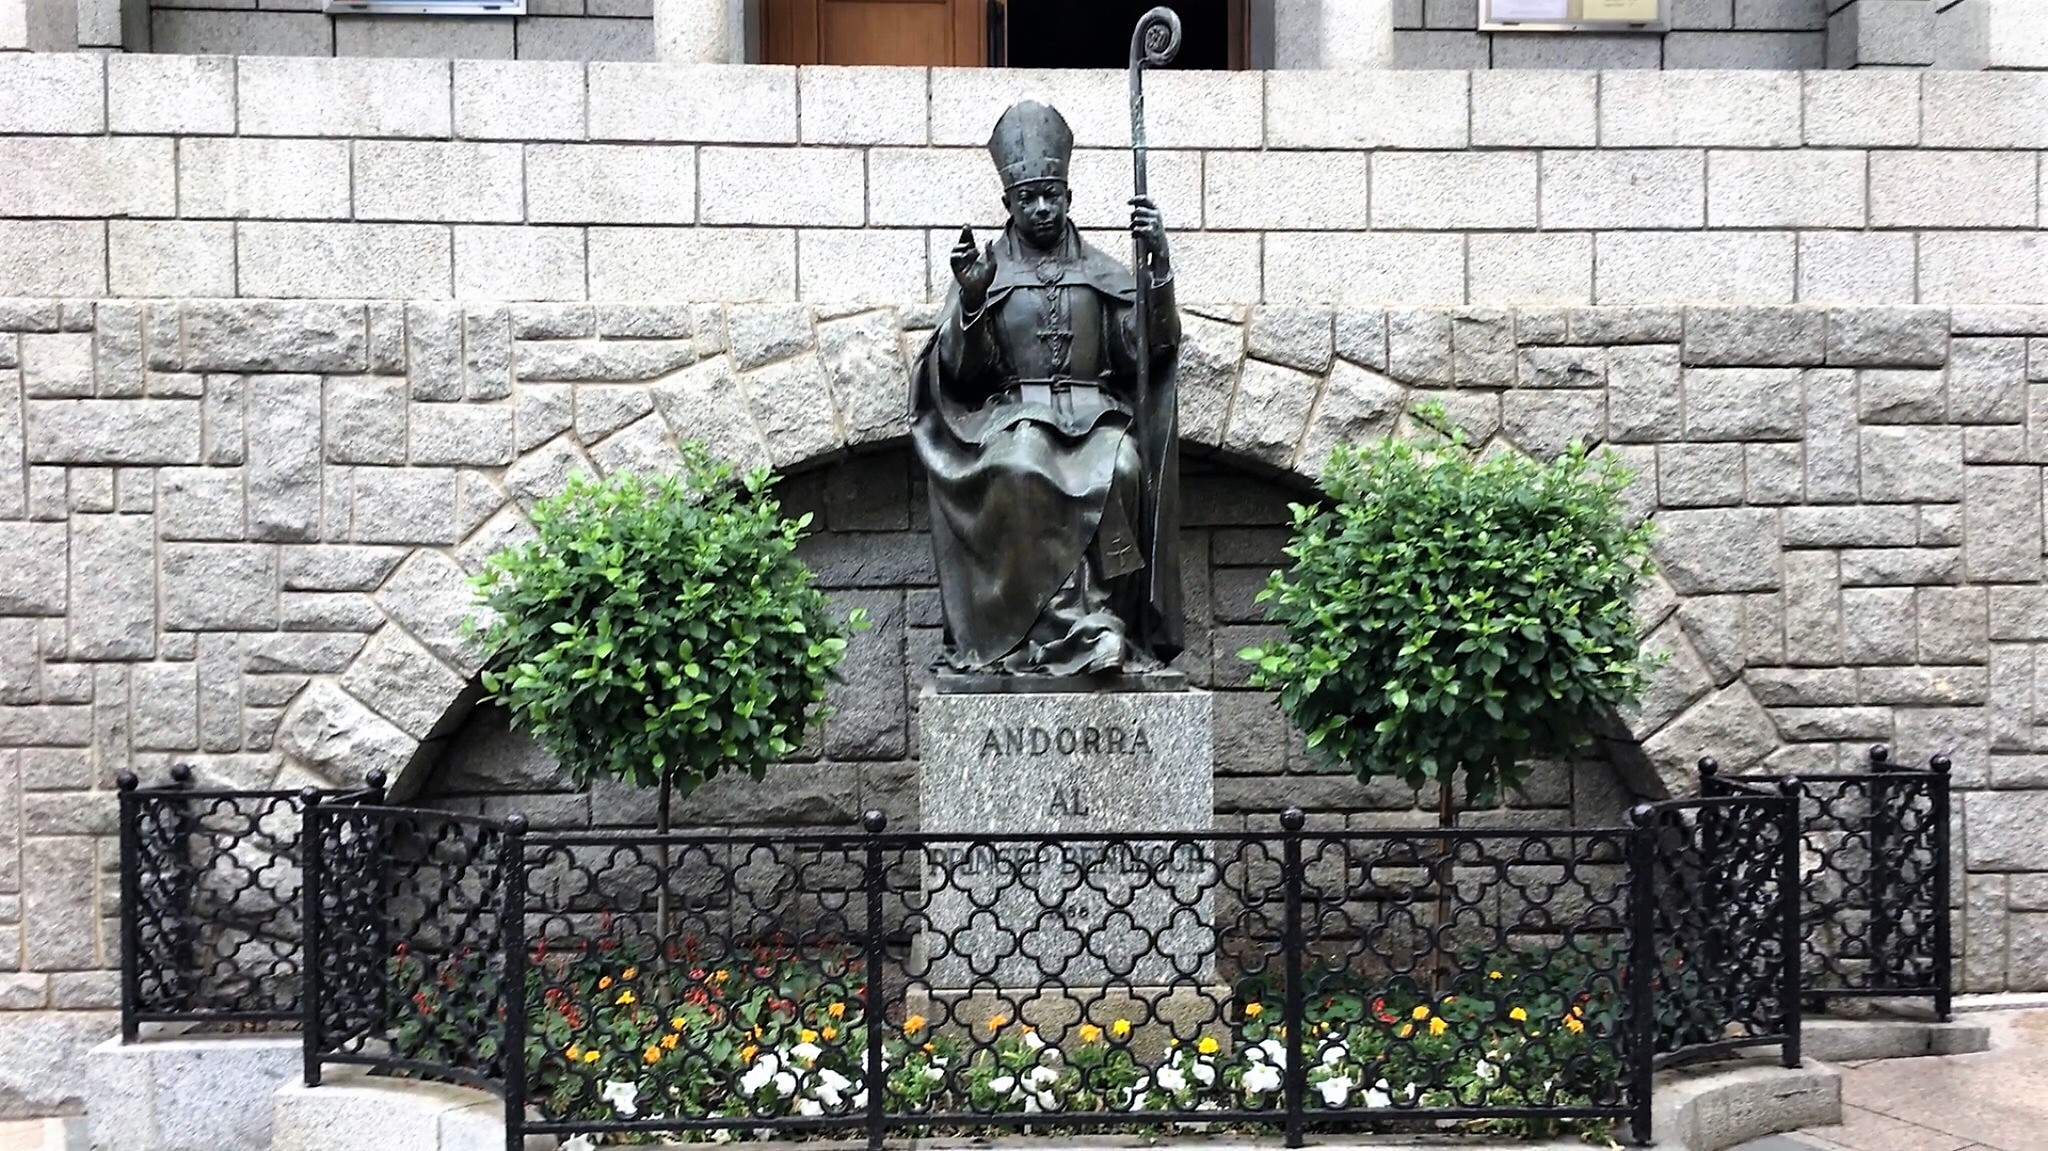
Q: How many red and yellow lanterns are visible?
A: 0